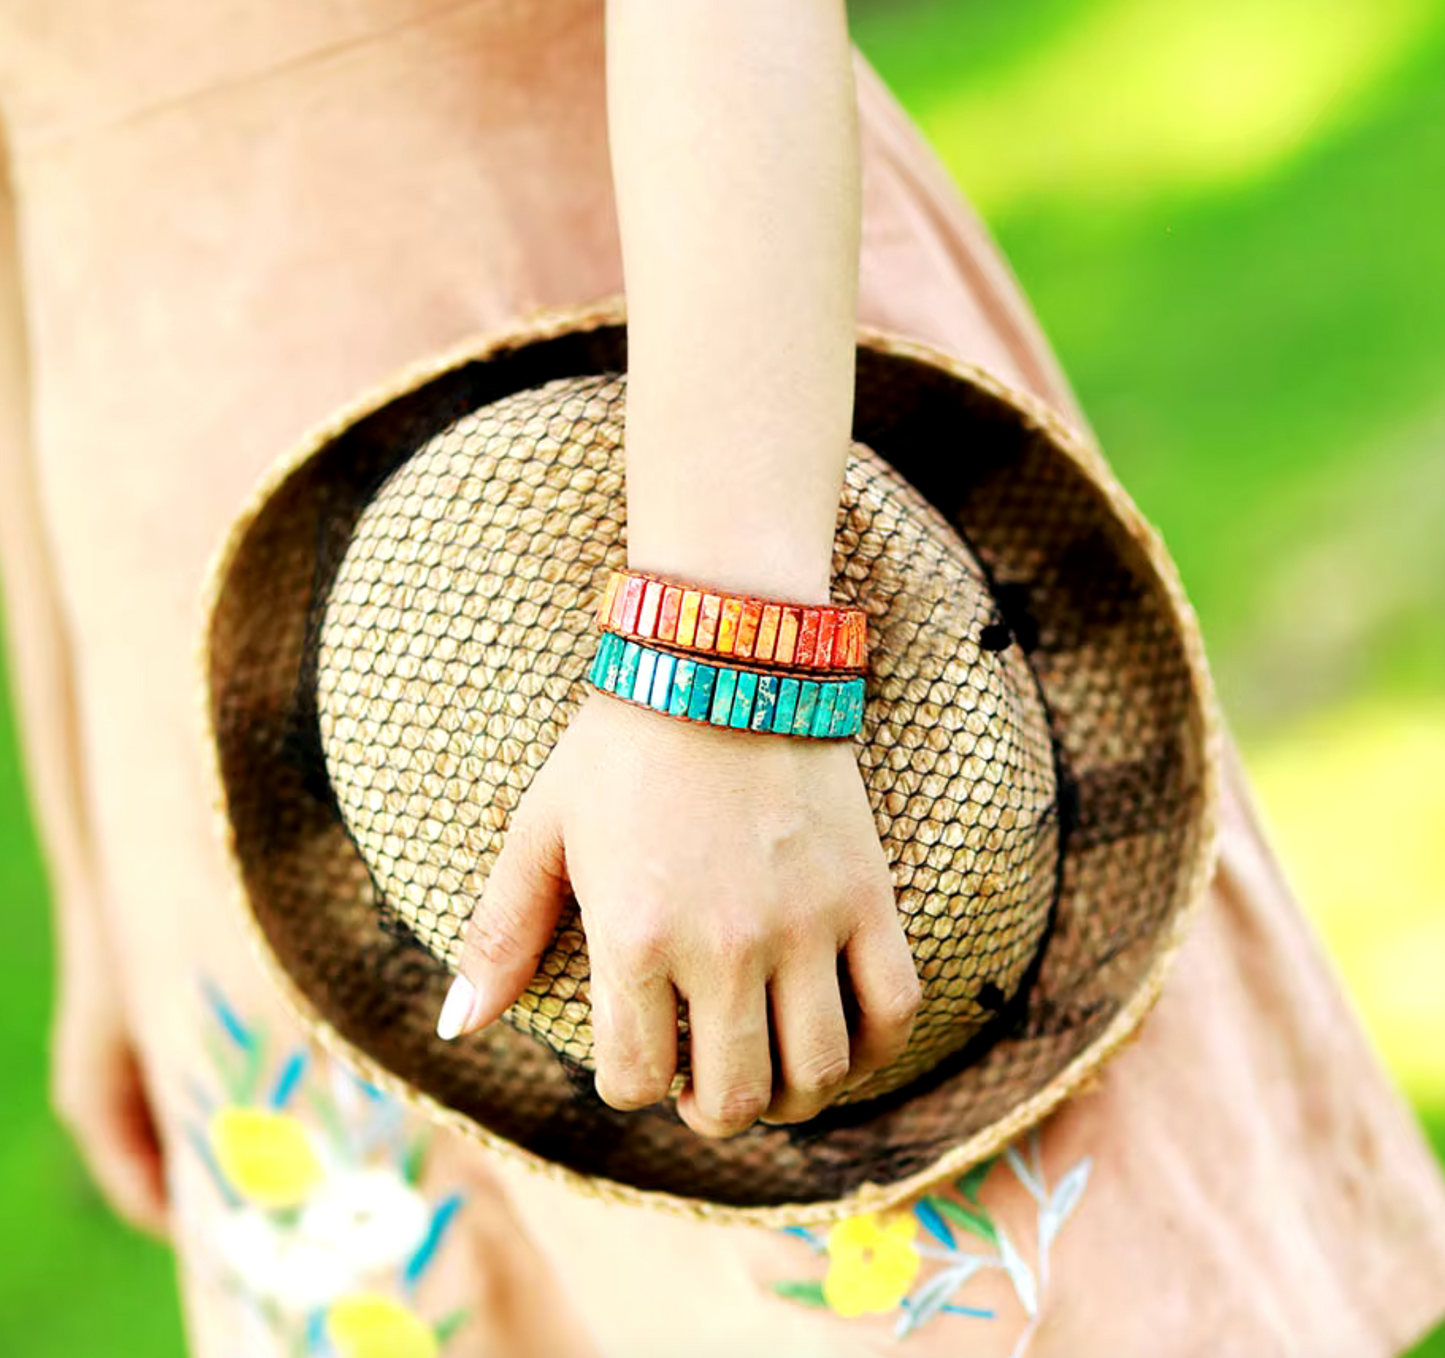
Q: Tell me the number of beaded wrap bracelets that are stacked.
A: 2